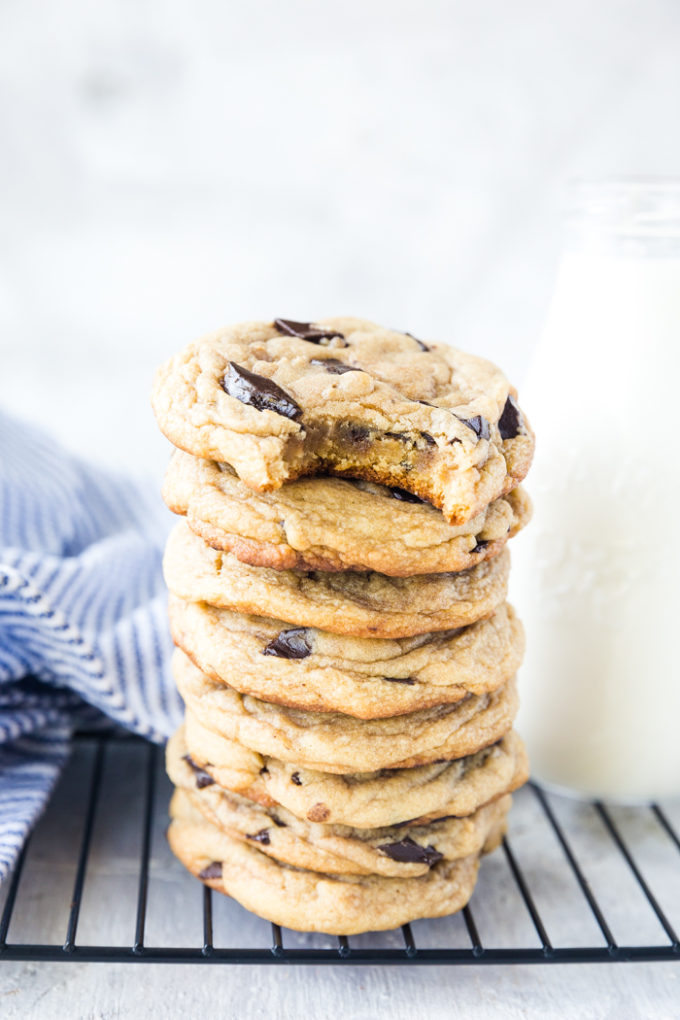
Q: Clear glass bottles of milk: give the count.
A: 1